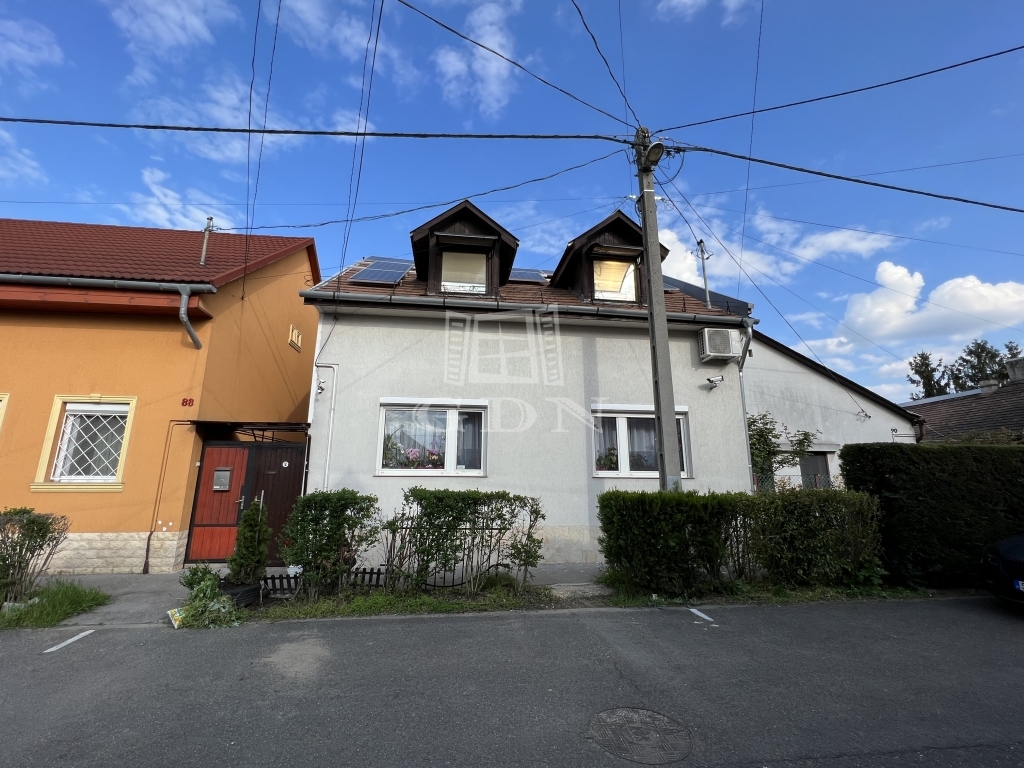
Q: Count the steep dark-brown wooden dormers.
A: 2